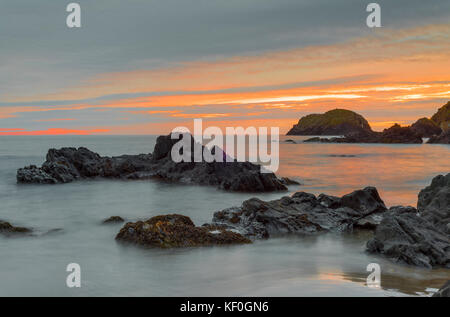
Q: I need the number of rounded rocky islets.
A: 1